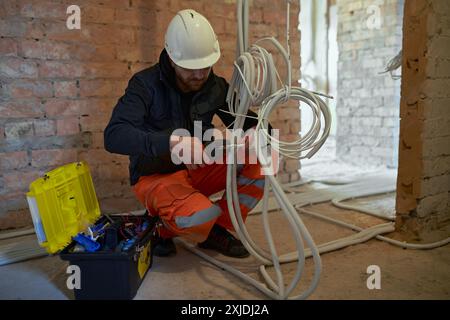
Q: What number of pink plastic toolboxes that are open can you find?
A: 0